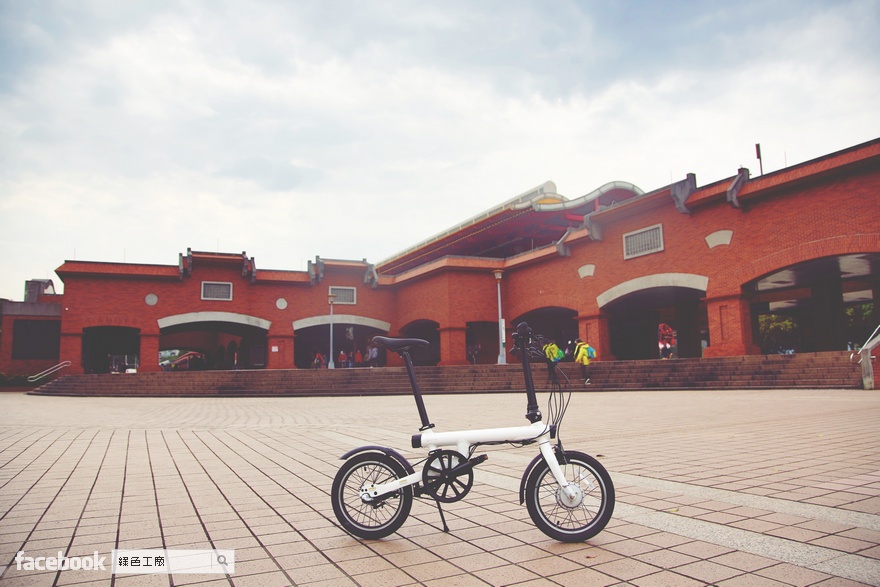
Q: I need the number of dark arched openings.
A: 8